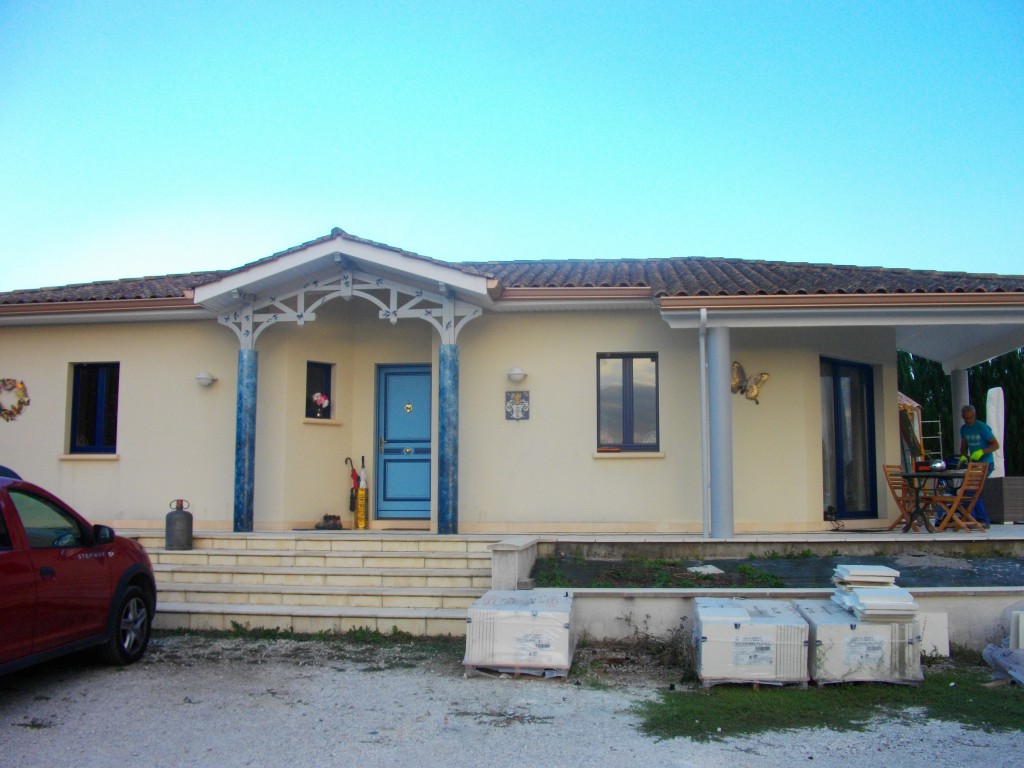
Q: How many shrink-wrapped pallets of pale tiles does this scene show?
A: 3